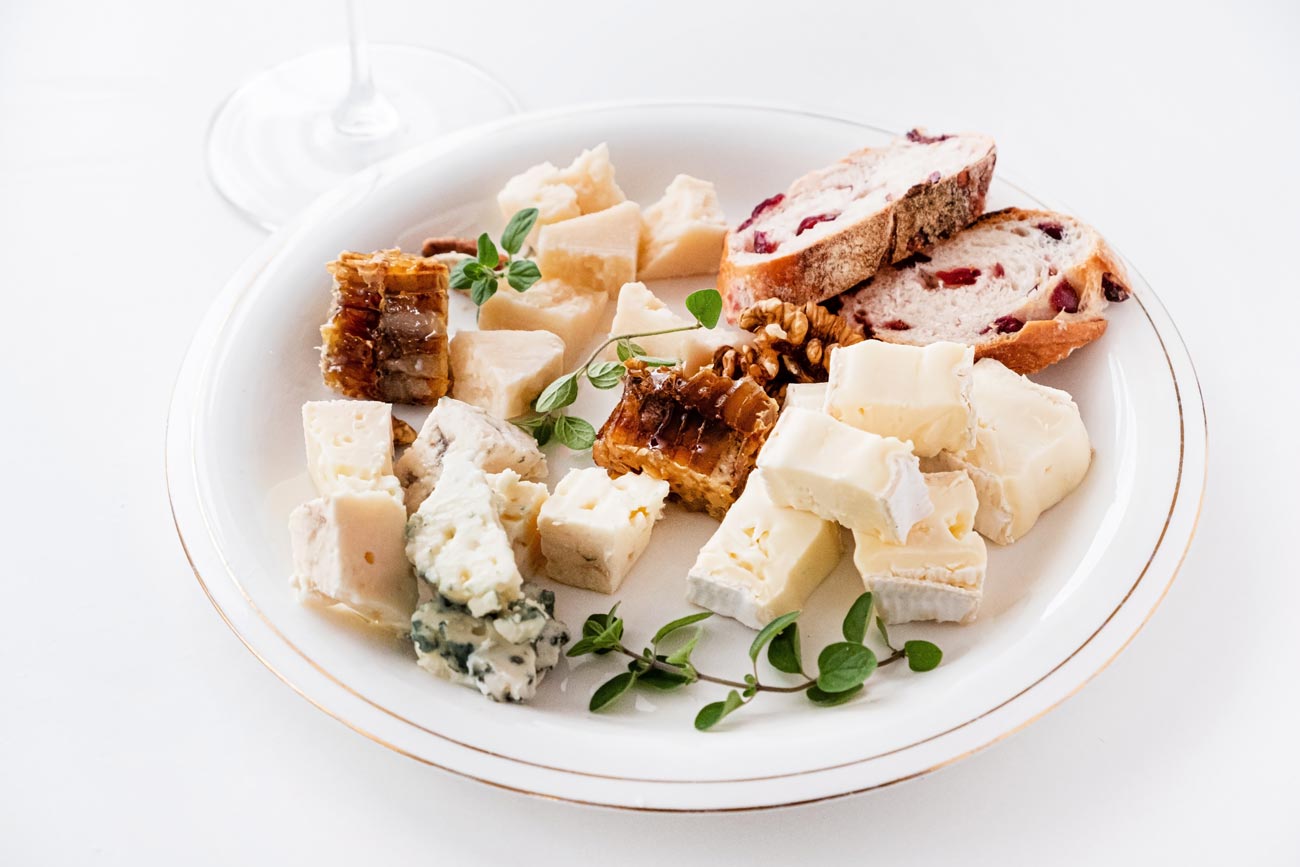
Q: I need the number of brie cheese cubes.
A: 6